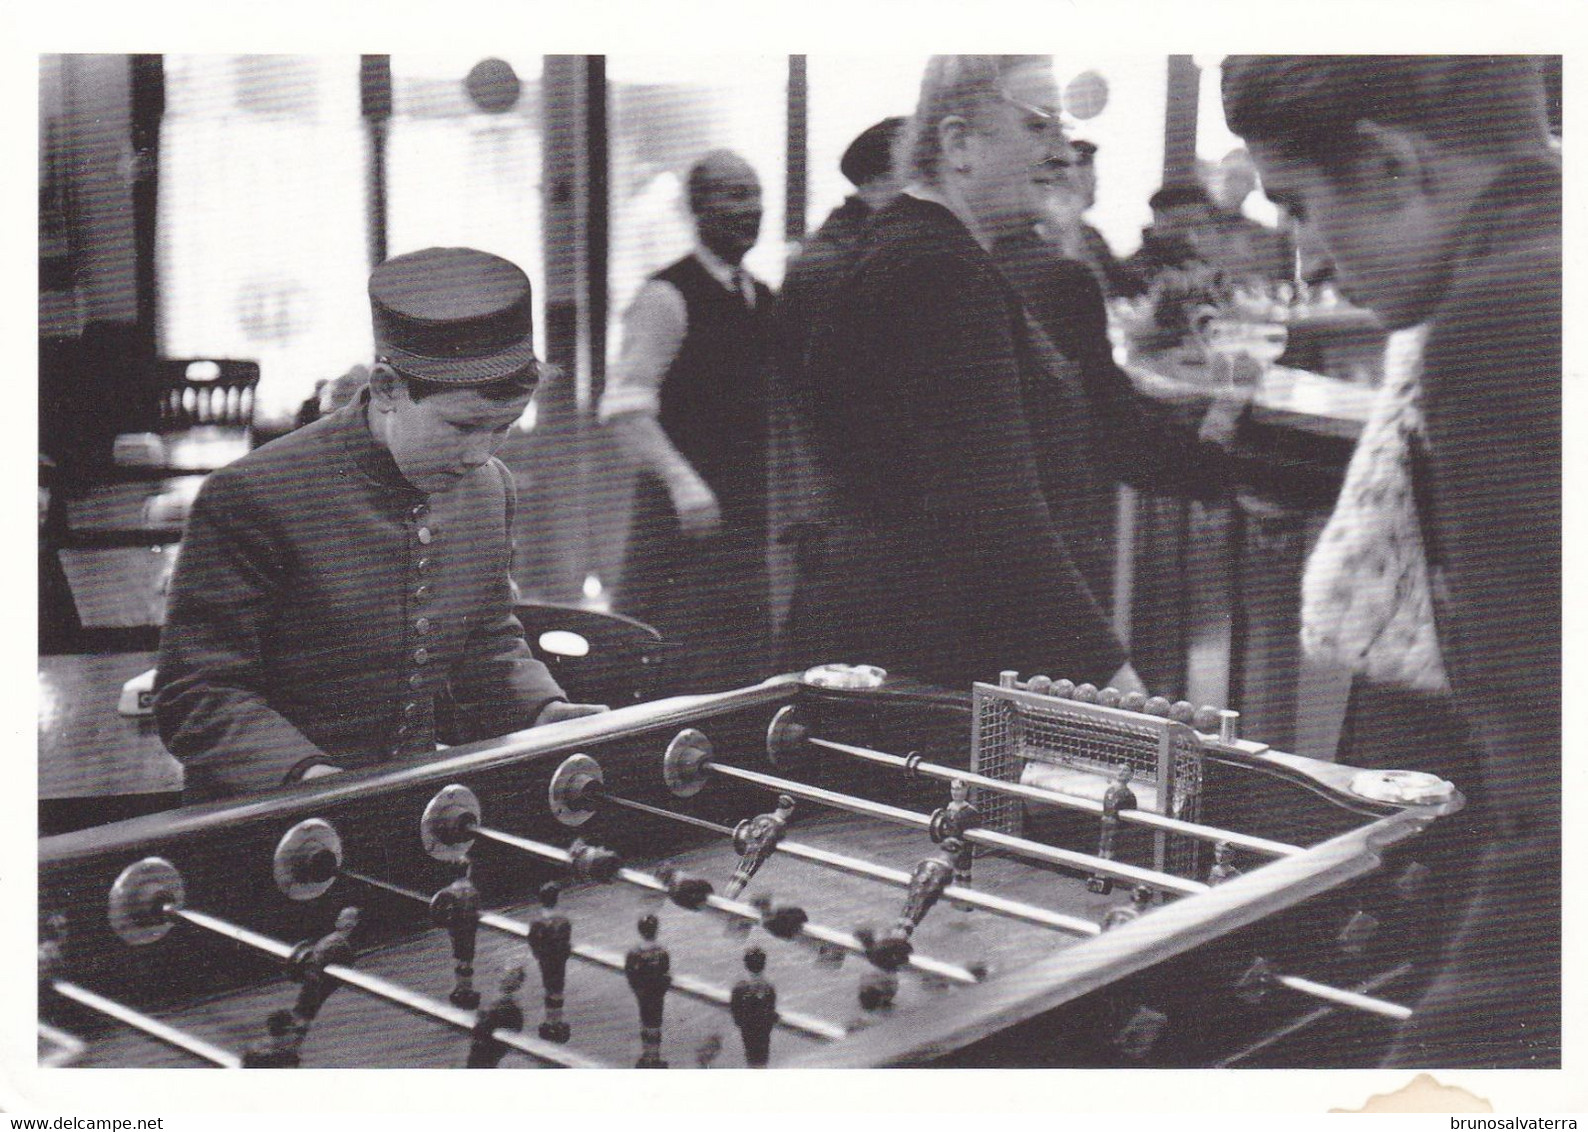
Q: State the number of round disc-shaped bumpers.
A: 6